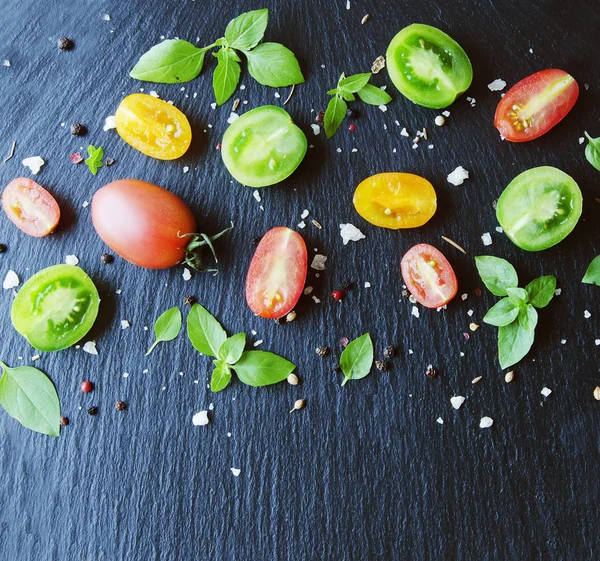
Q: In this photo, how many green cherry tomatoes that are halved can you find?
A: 4